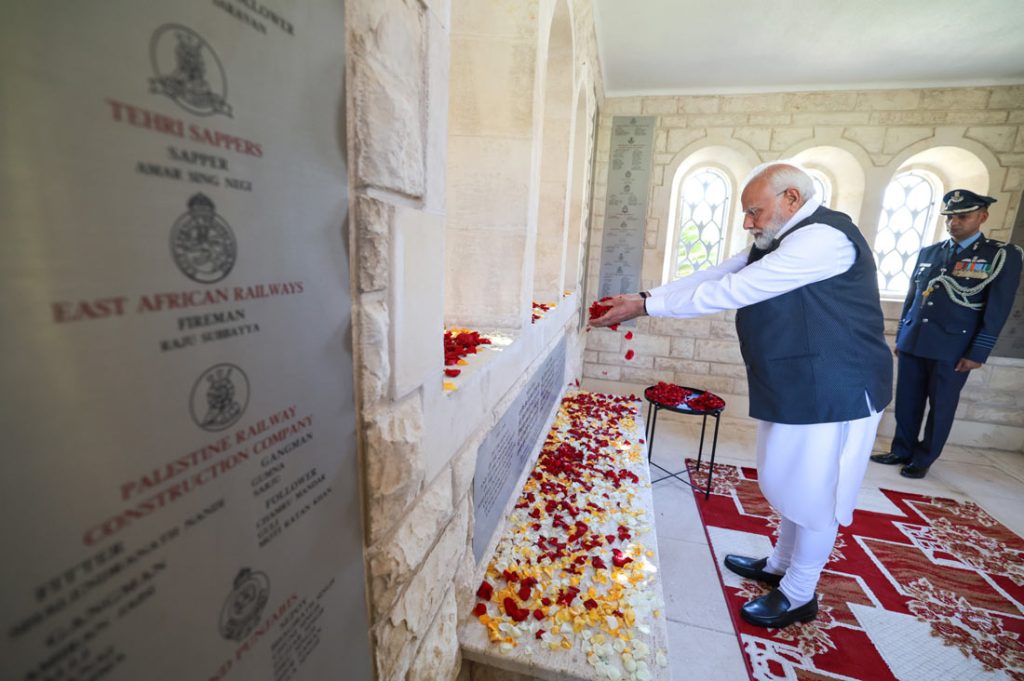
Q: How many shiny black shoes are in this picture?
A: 4